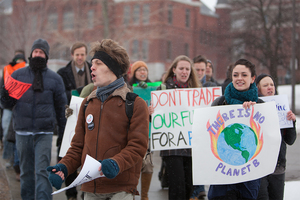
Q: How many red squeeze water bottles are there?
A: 0